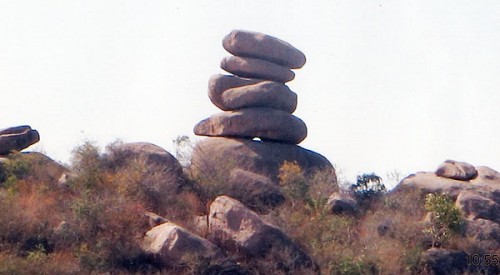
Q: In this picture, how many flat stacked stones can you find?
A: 4